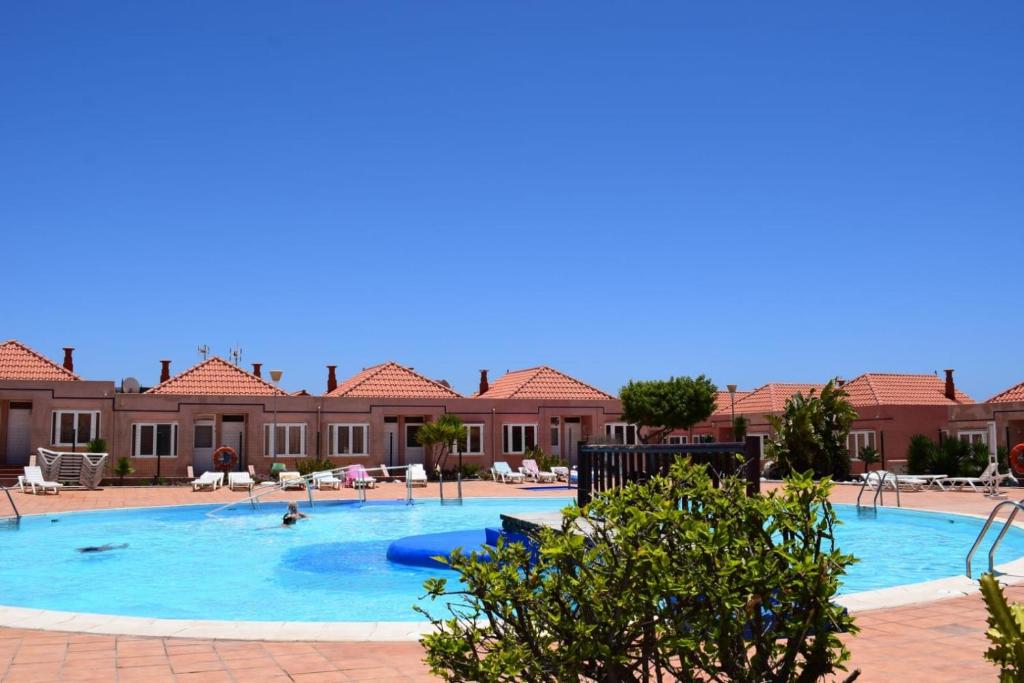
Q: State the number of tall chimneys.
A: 6